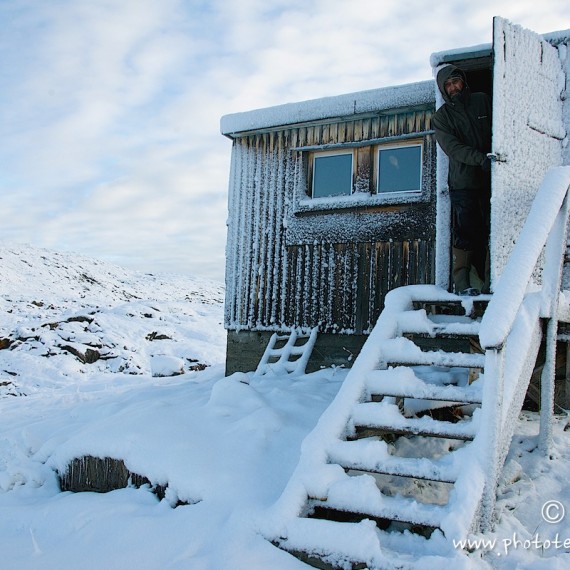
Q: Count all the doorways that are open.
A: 1